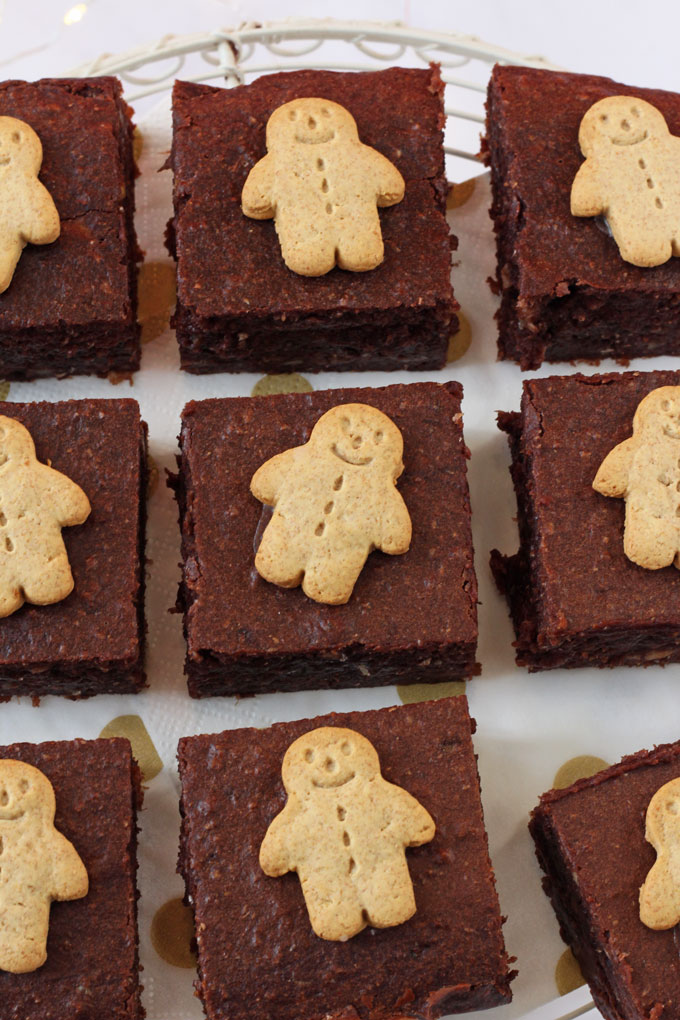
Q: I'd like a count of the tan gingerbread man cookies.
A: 9